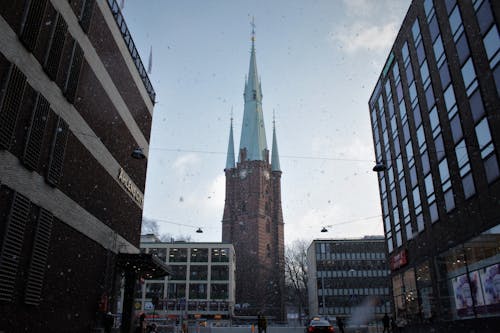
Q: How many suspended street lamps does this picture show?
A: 4